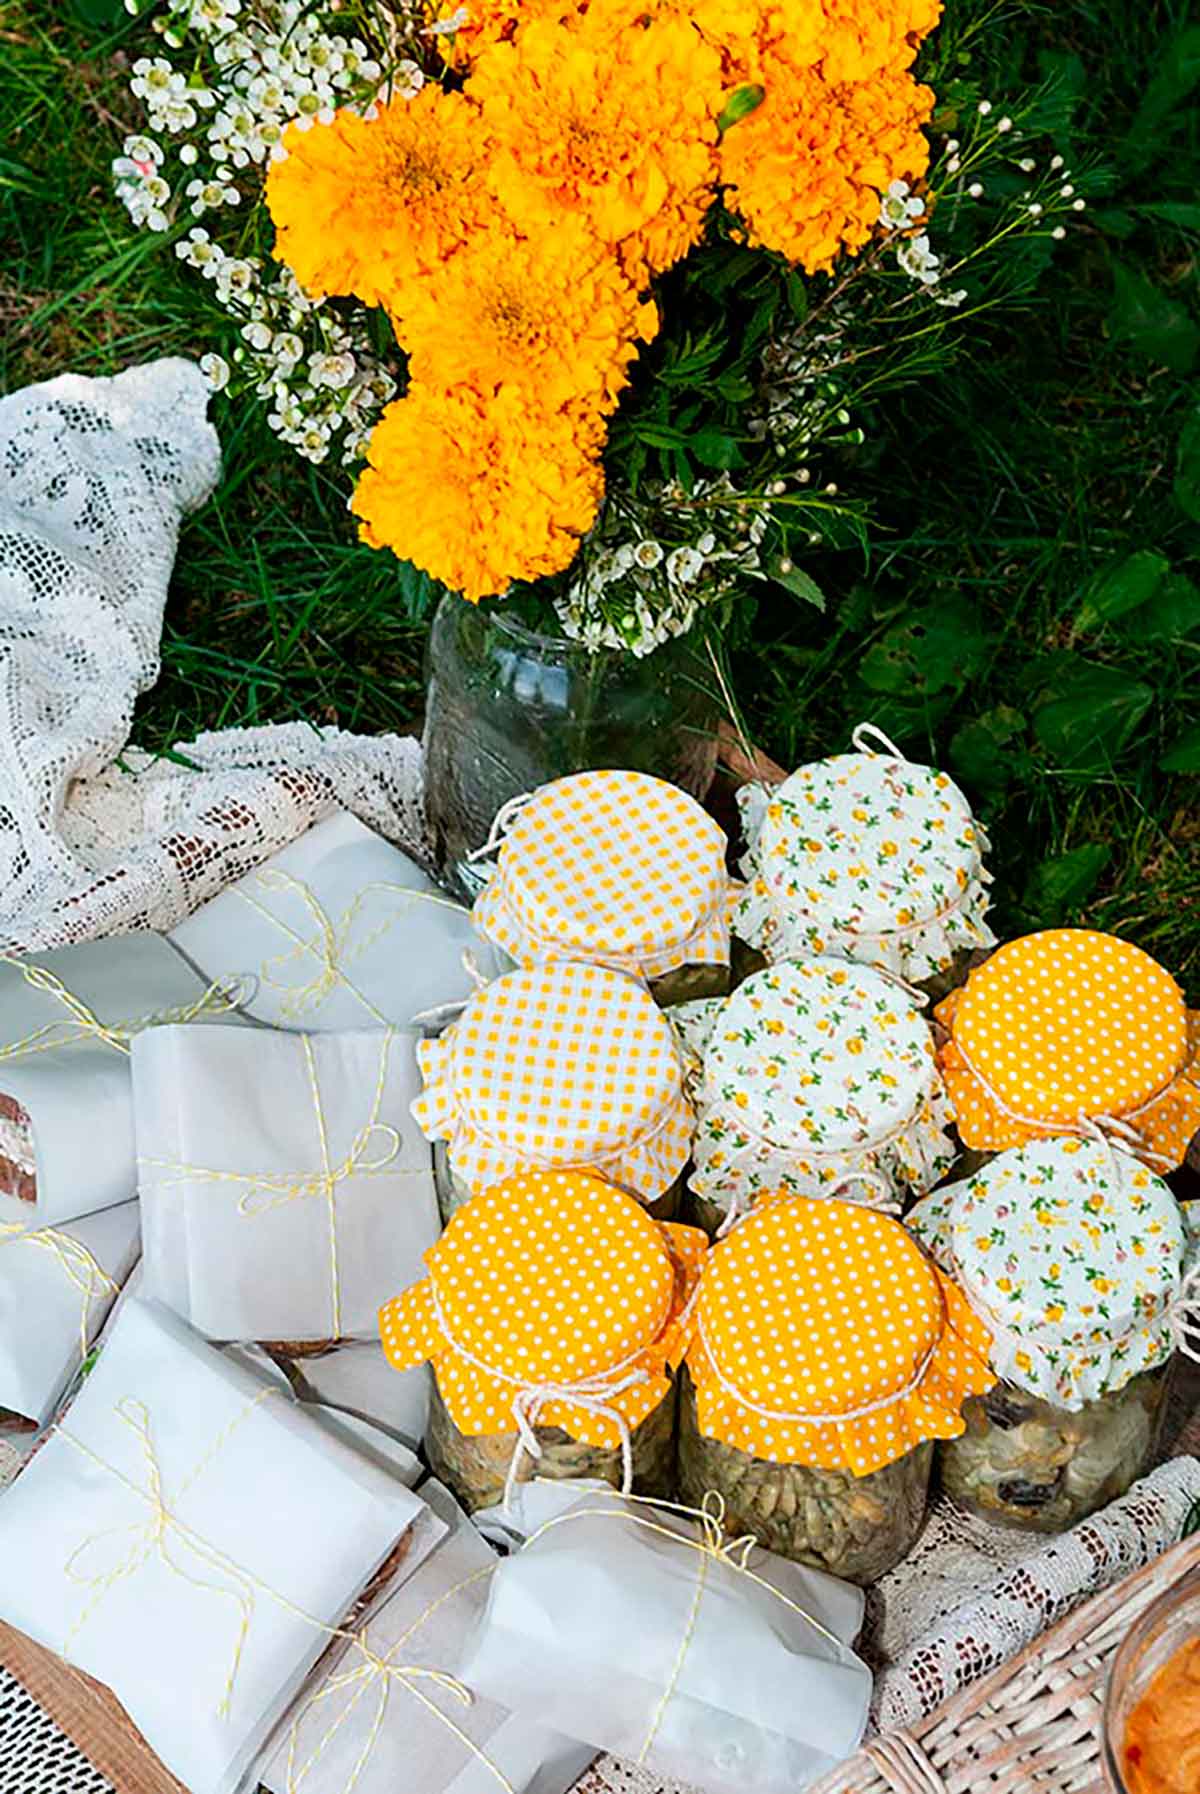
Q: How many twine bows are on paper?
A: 7